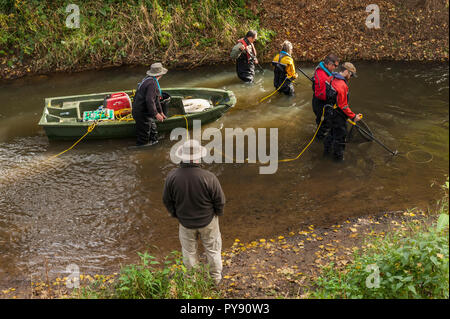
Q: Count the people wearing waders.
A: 5